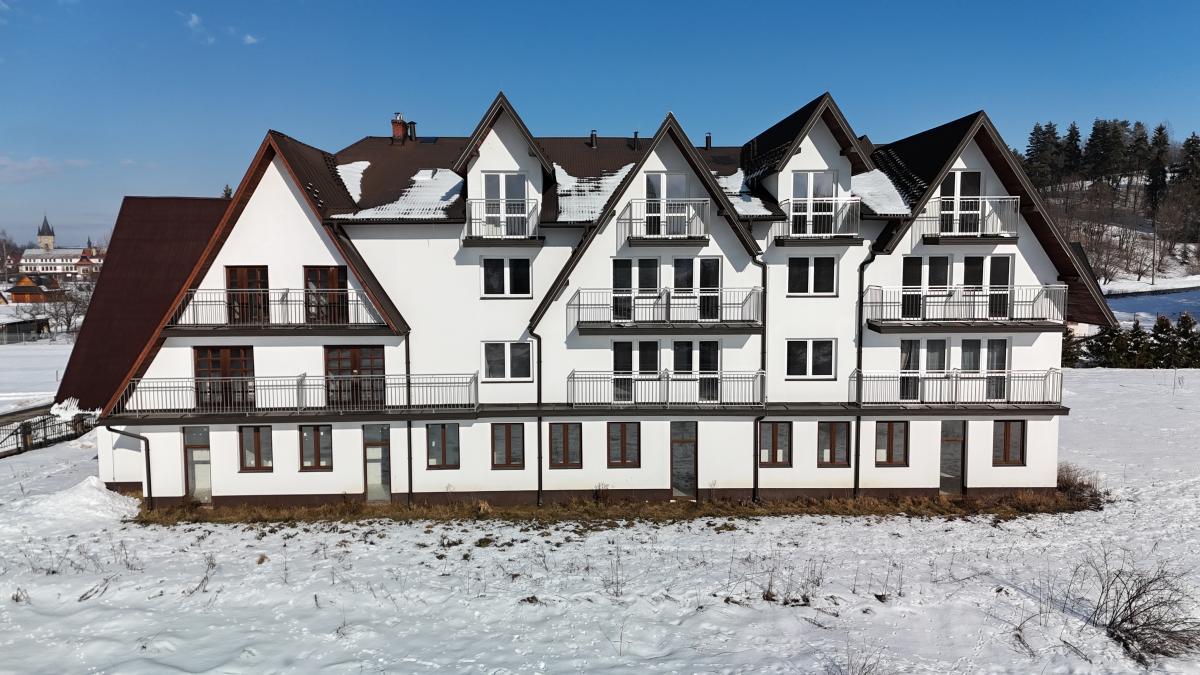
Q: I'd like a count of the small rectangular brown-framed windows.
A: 10